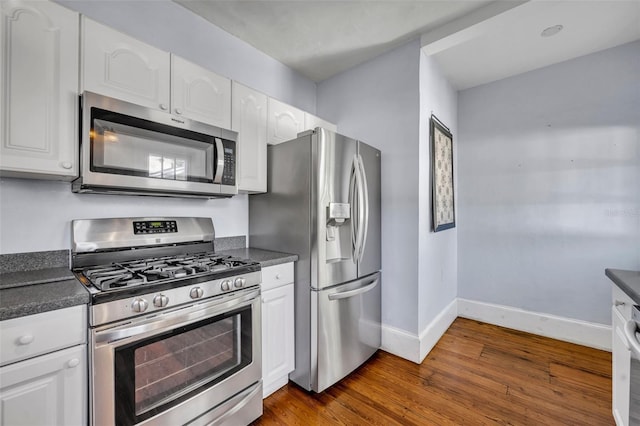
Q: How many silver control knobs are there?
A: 5